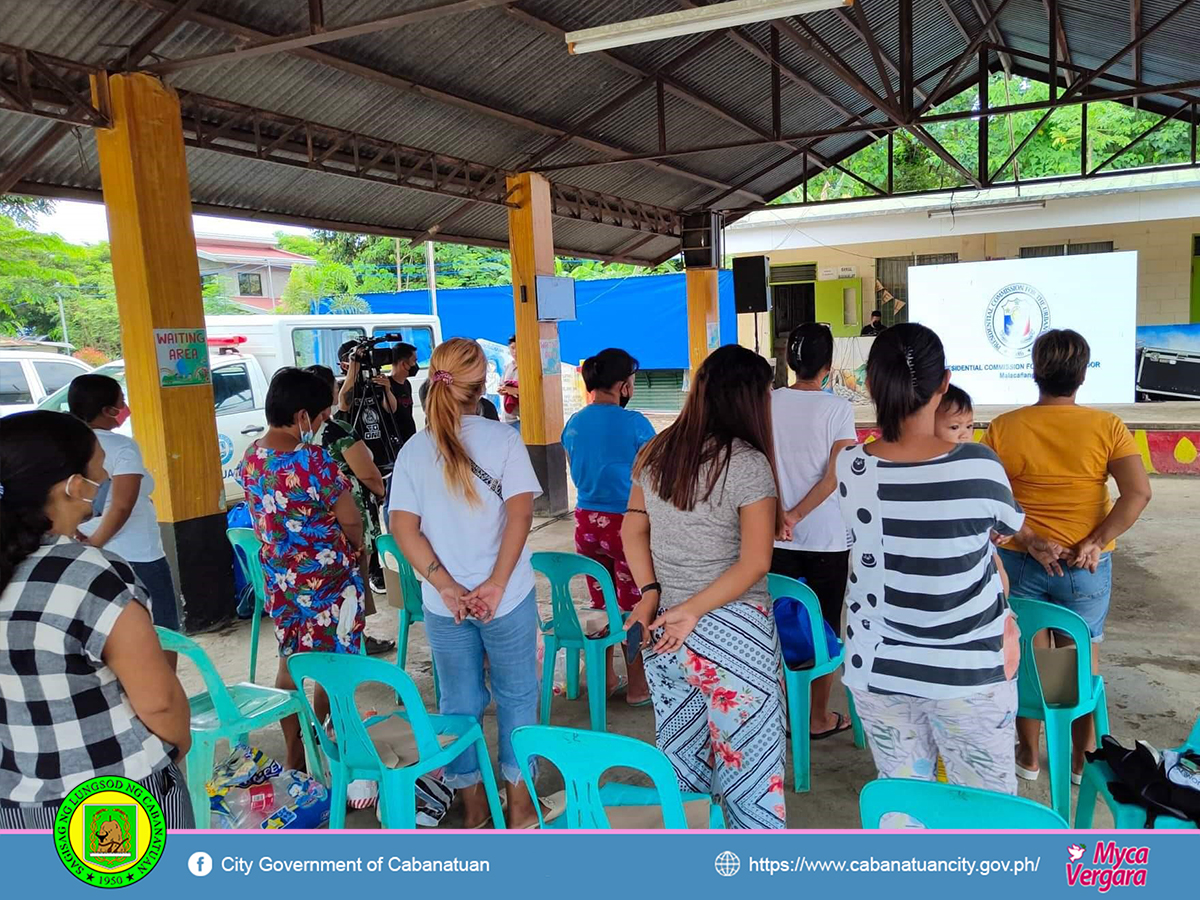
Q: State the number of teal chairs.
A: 10